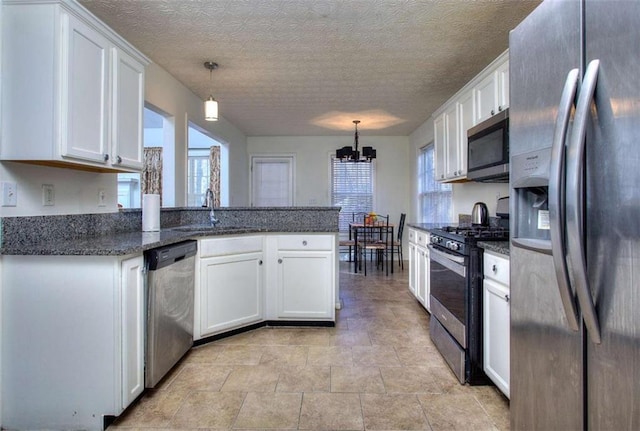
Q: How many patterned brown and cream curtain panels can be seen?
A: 2